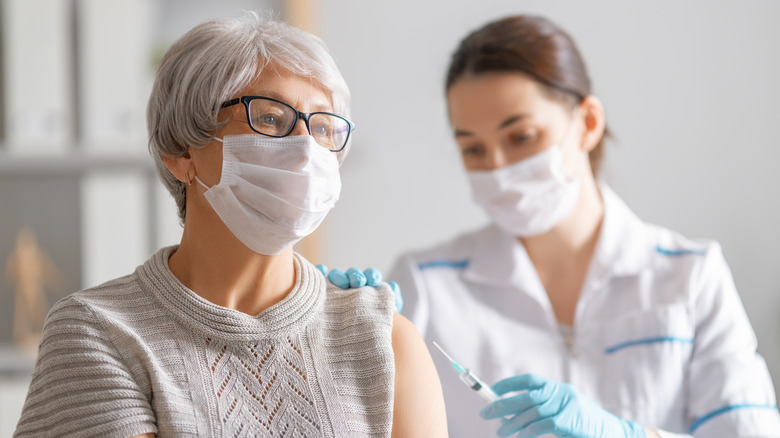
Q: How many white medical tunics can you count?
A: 1